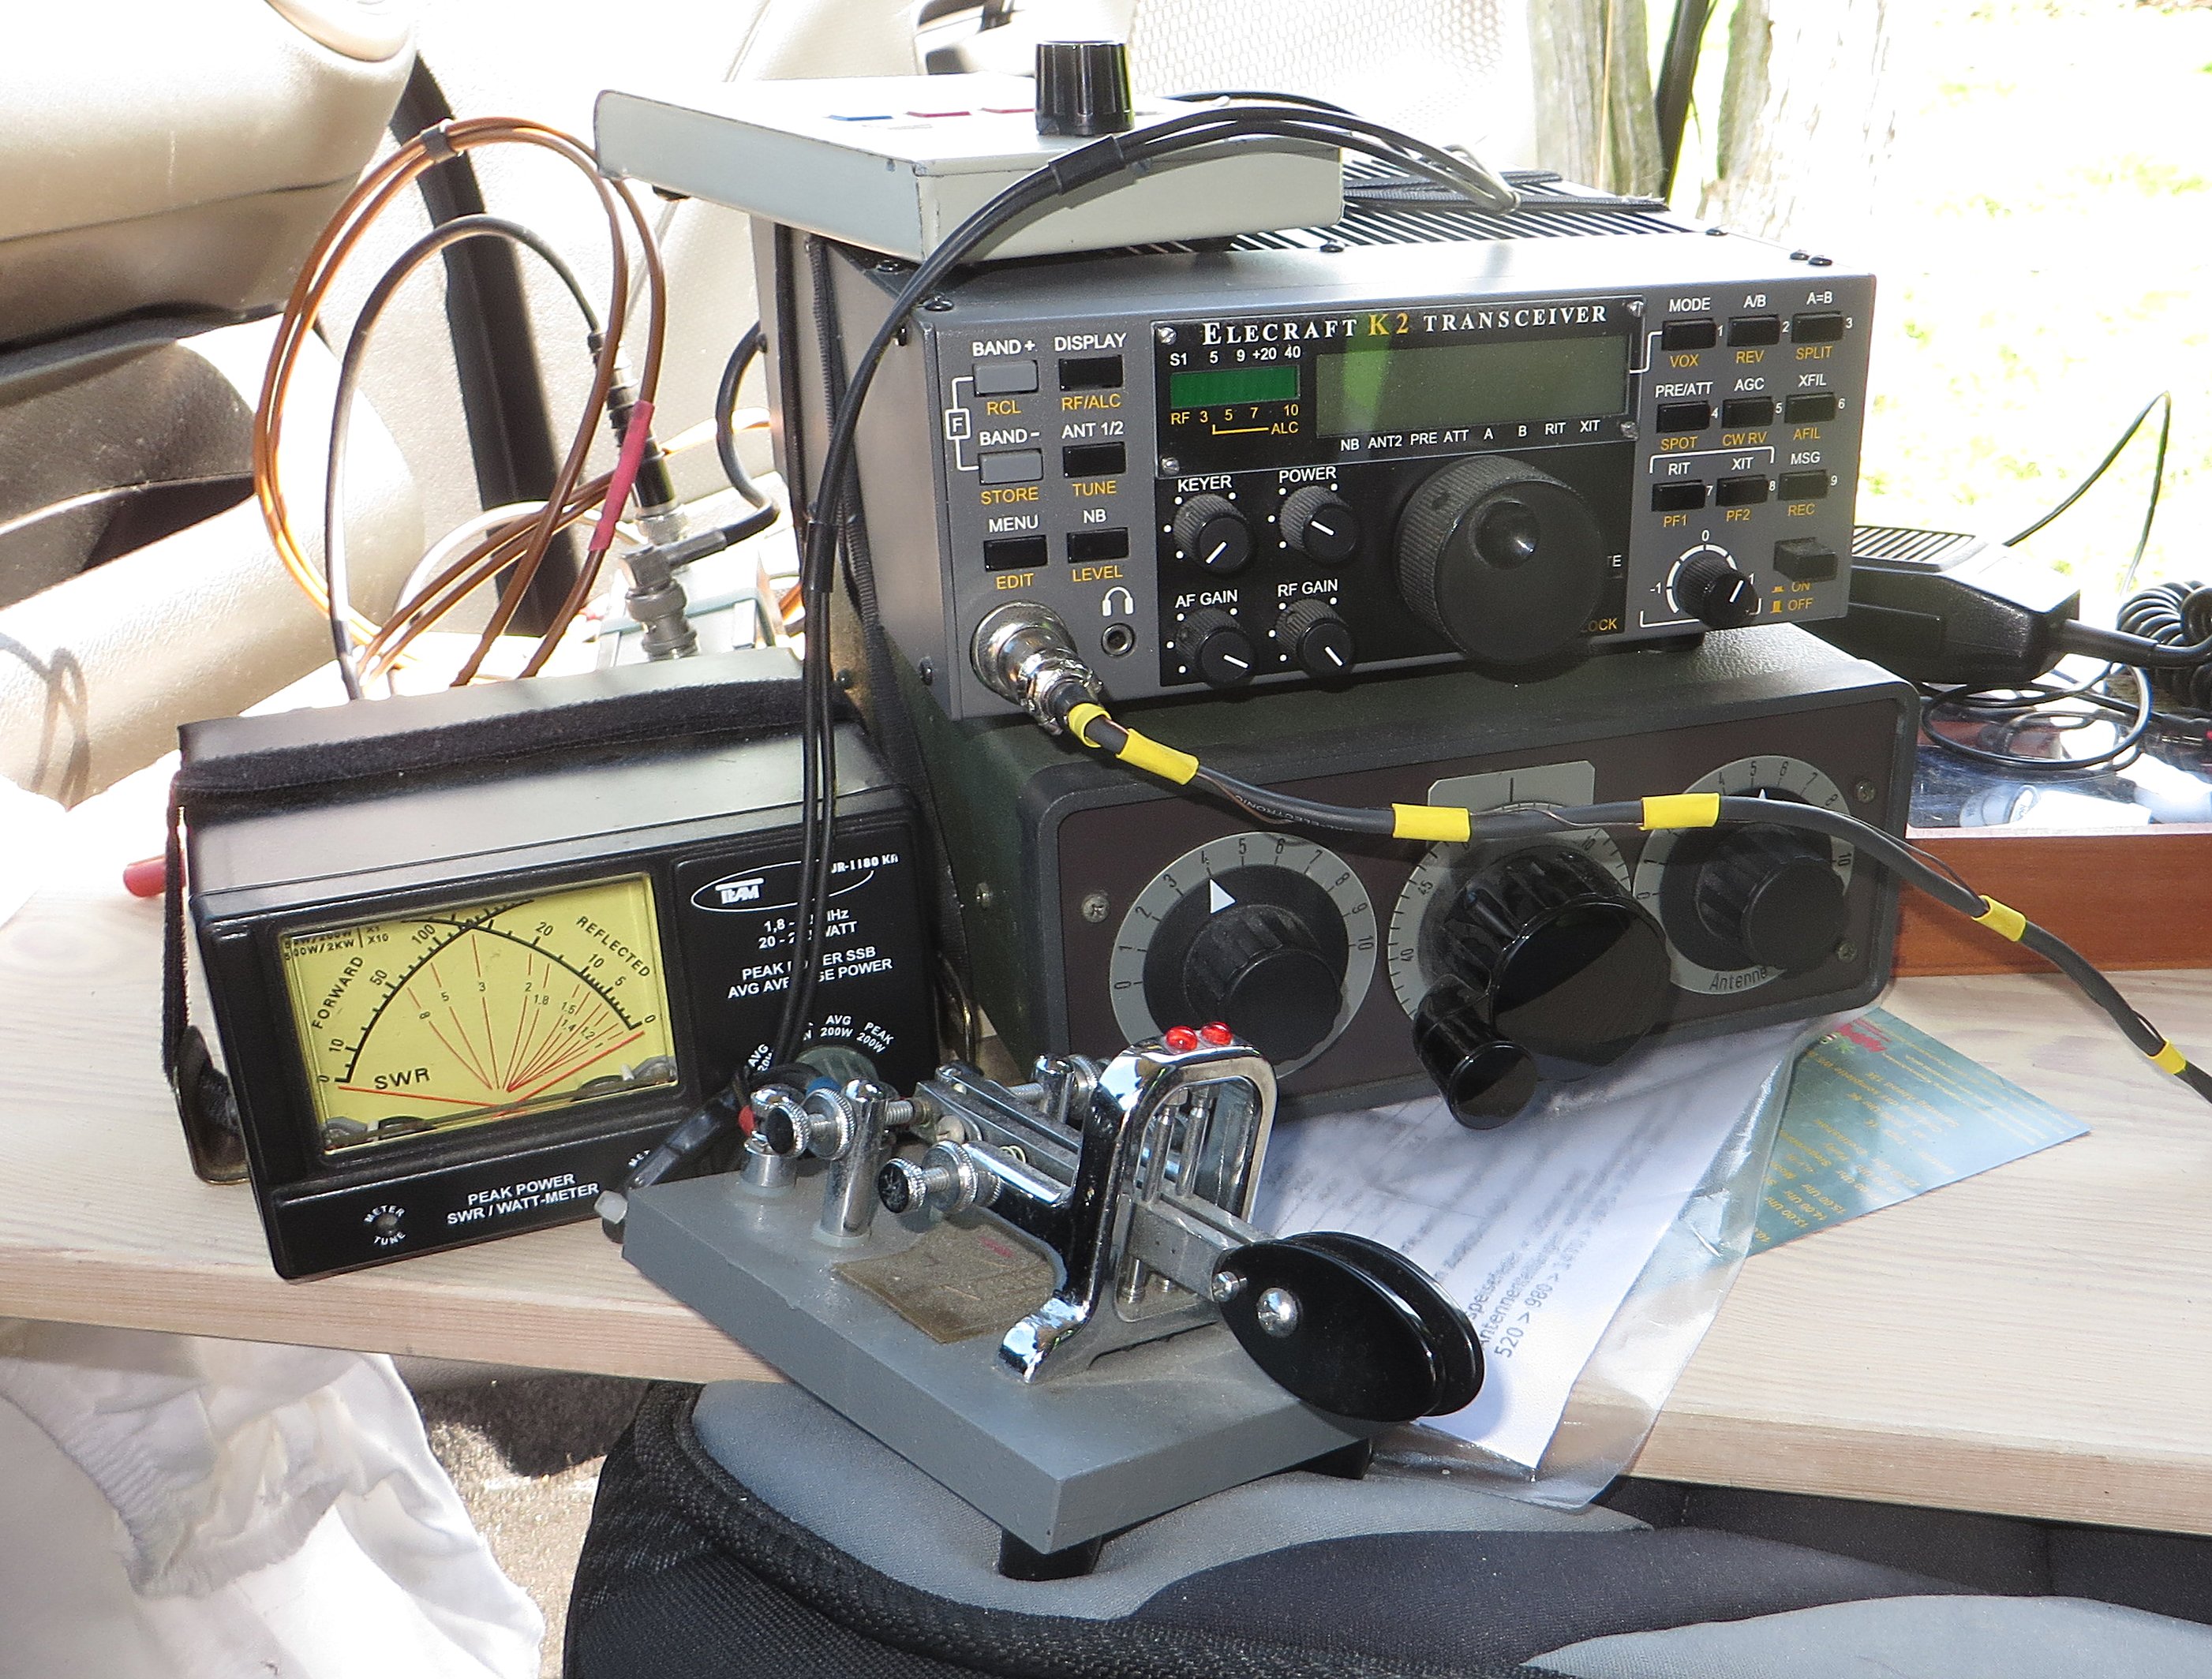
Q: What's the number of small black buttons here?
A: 13